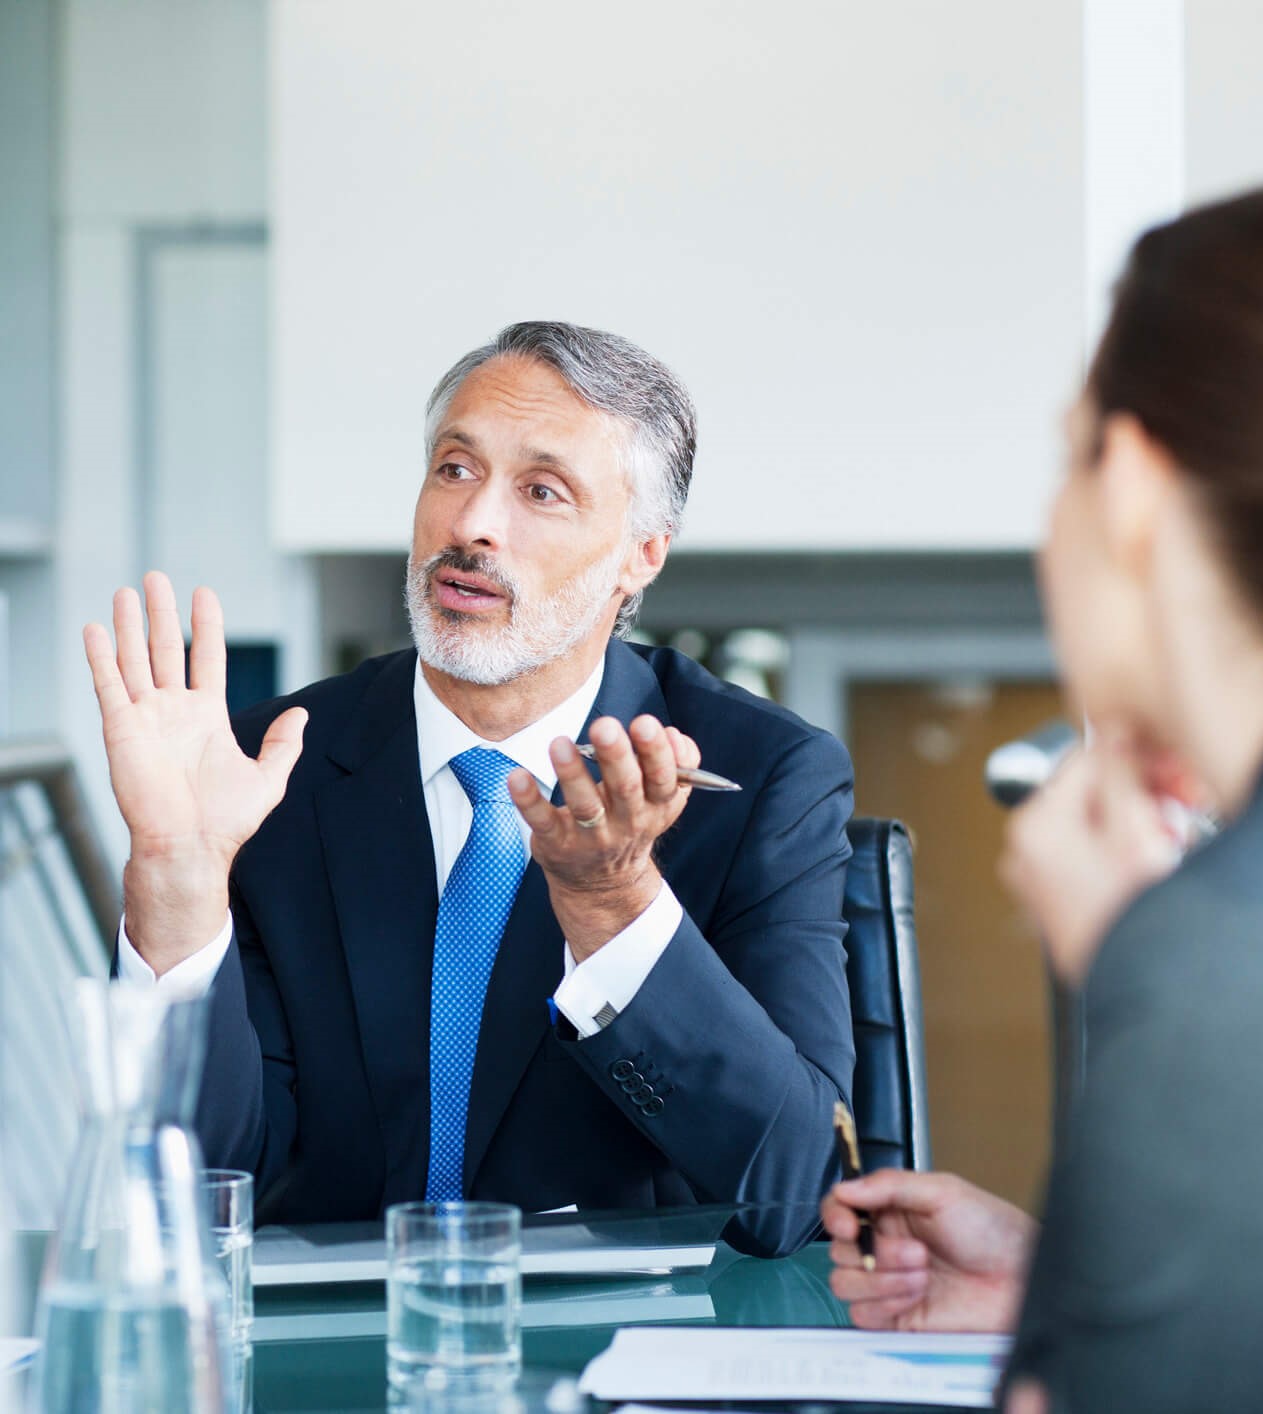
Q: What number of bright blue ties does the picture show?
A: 1